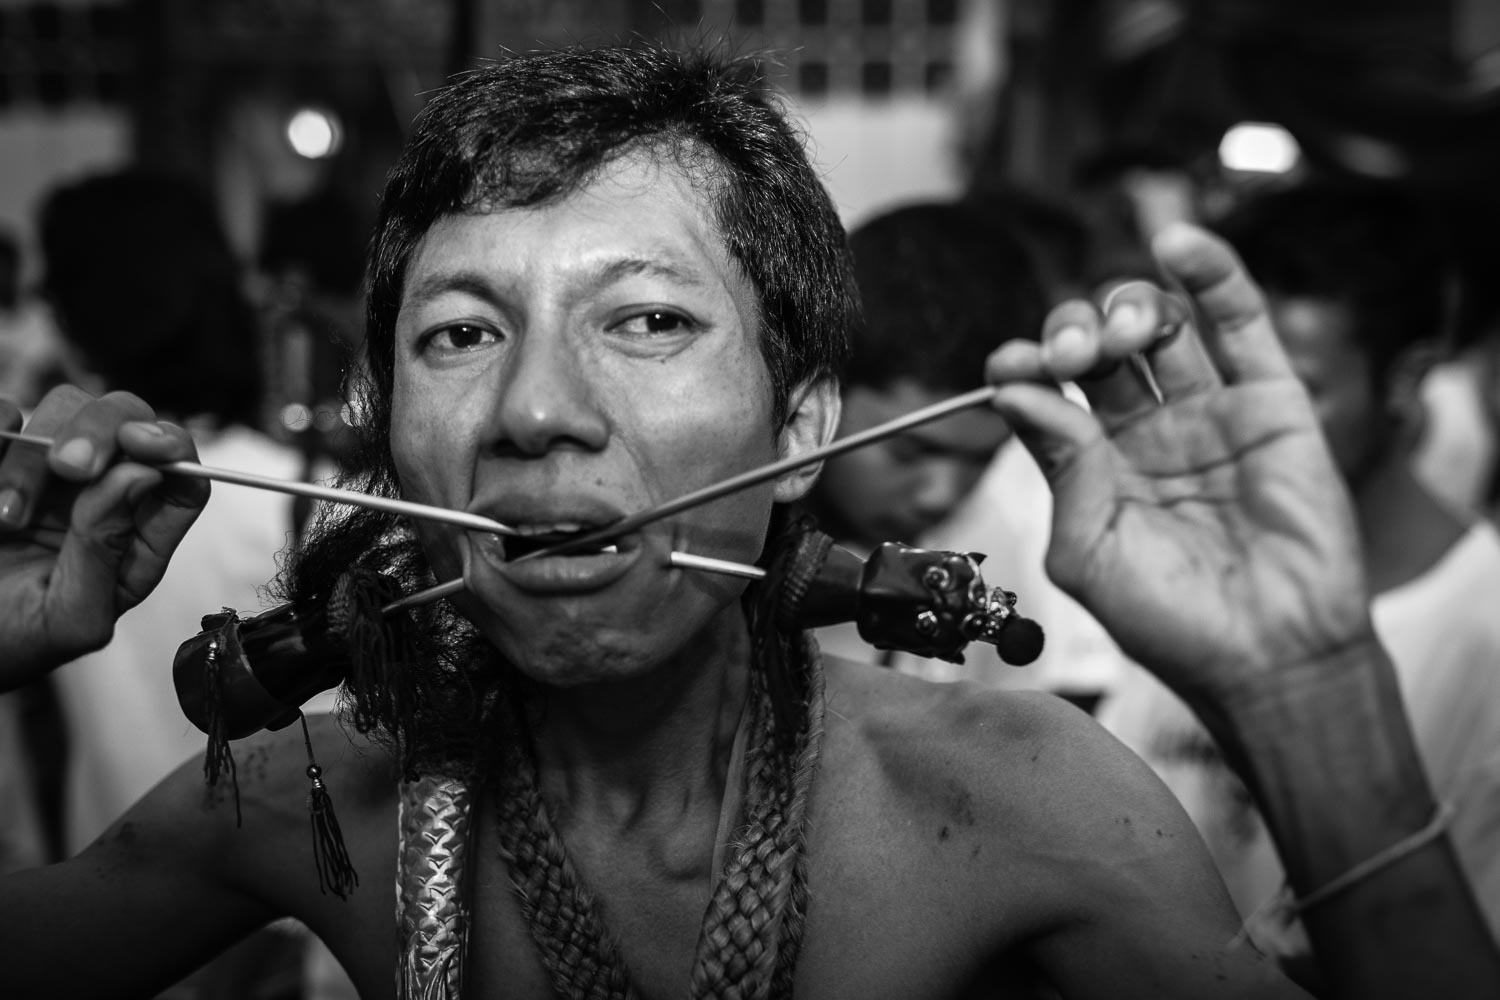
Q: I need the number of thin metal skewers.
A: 2